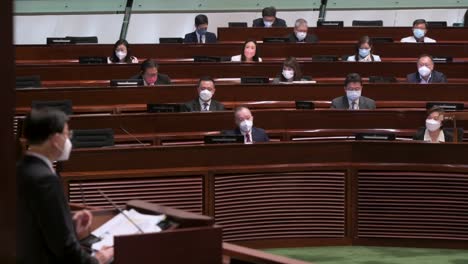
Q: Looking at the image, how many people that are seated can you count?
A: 14